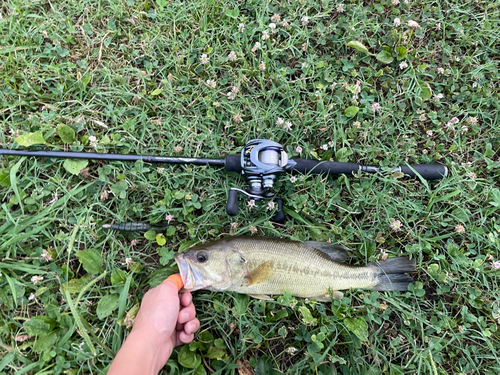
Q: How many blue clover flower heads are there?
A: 0